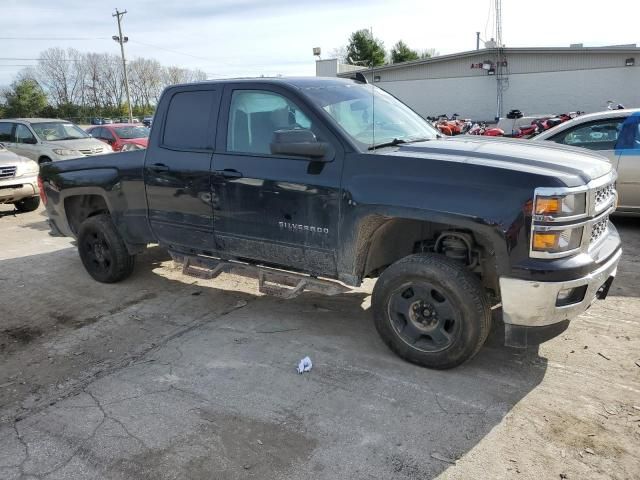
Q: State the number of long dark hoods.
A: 1